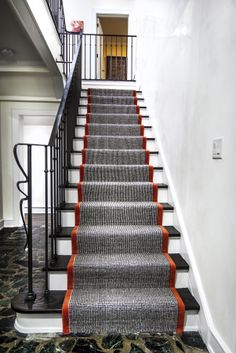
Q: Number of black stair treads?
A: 13